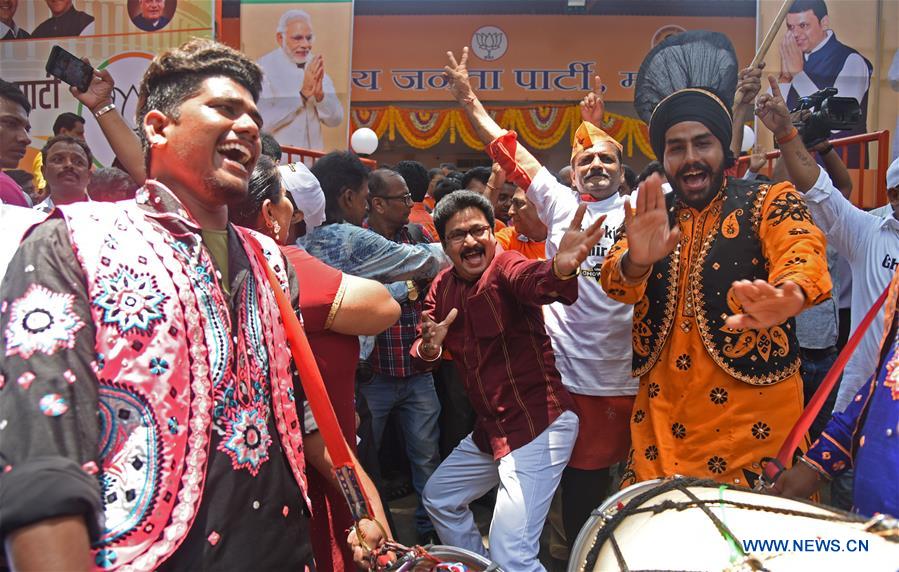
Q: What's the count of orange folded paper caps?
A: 1